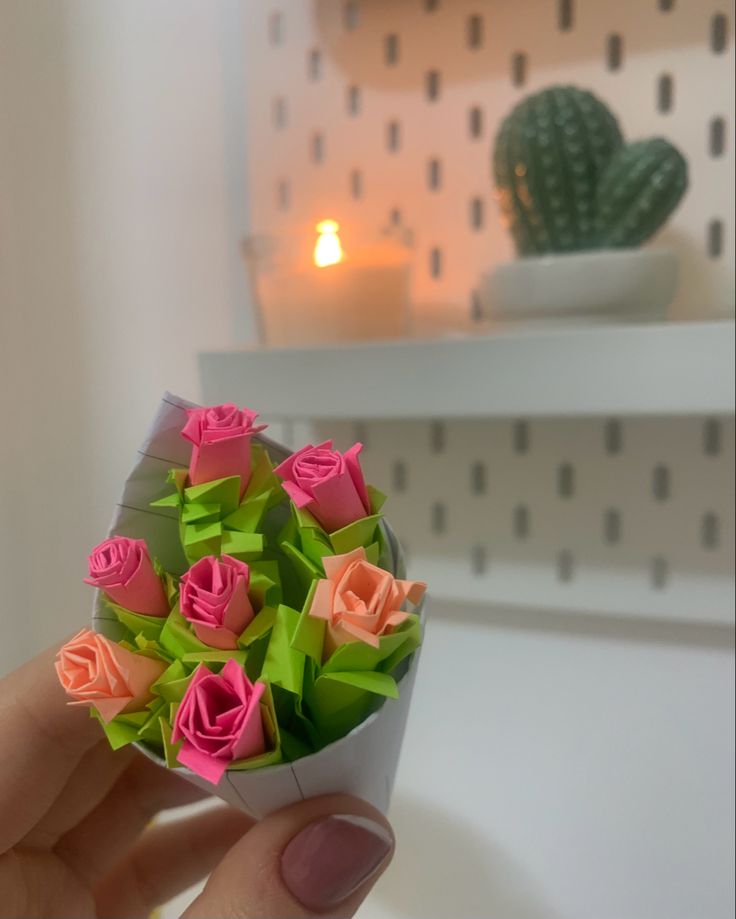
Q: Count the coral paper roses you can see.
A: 2